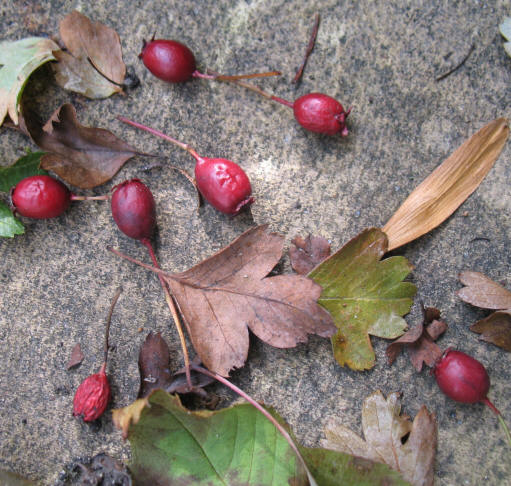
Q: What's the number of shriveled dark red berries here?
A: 1